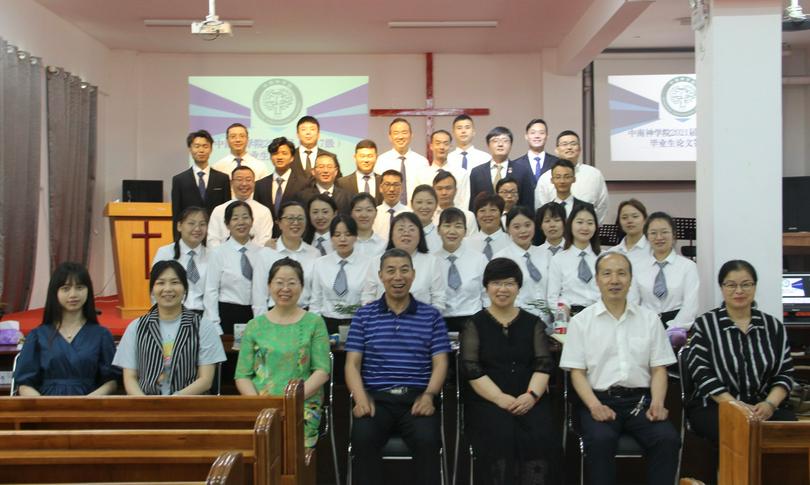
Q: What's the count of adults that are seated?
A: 7